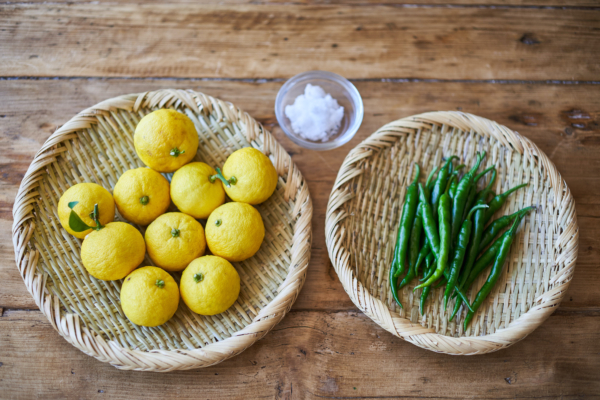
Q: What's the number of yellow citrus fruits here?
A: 10